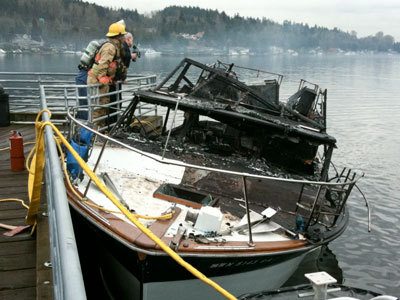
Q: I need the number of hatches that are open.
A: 1